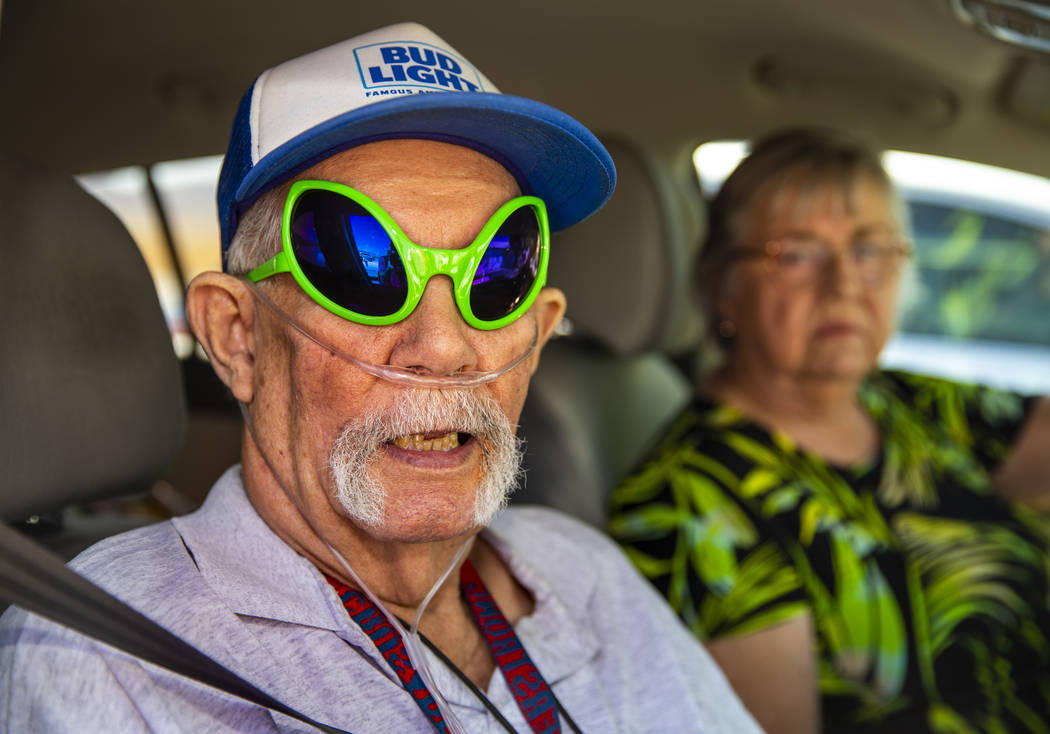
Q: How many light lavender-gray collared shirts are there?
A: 1